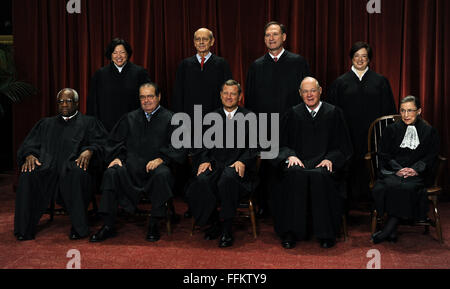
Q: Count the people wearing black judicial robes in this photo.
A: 9